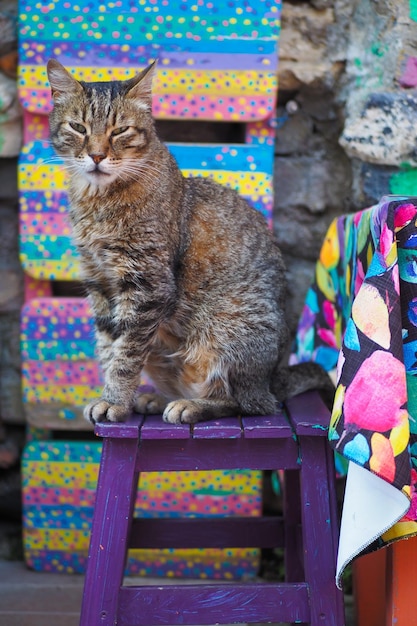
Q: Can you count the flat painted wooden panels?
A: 4